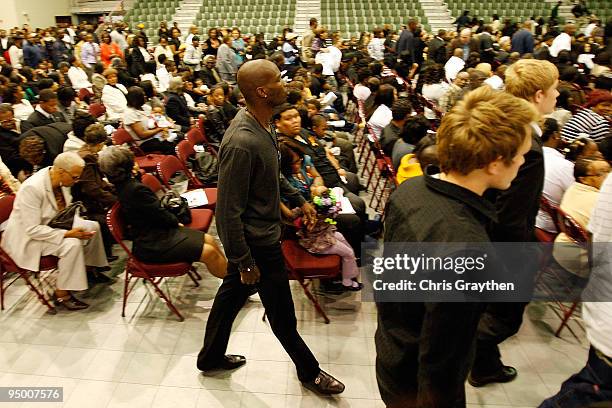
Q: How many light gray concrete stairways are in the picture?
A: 4